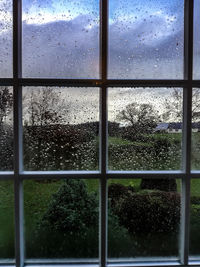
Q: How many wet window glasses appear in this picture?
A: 12